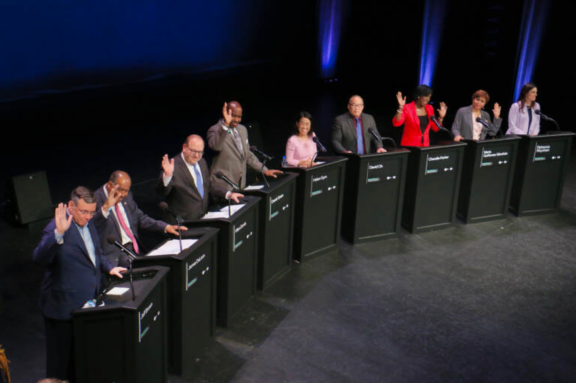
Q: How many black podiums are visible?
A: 9